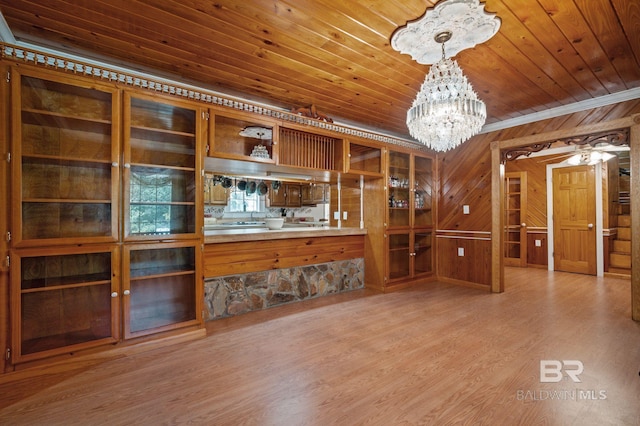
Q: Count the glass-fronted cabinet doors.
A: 10